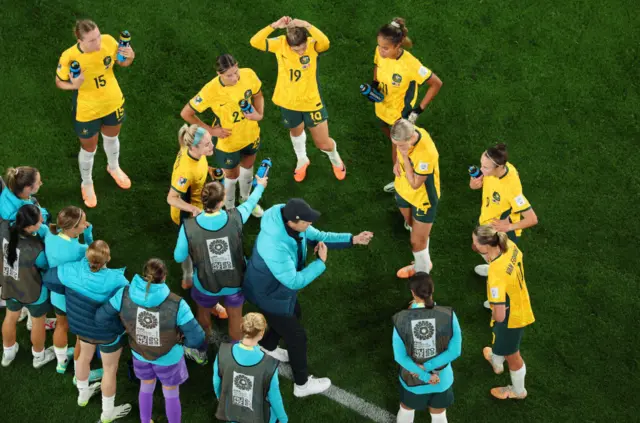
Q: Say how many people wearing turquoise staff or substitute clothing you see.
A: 9